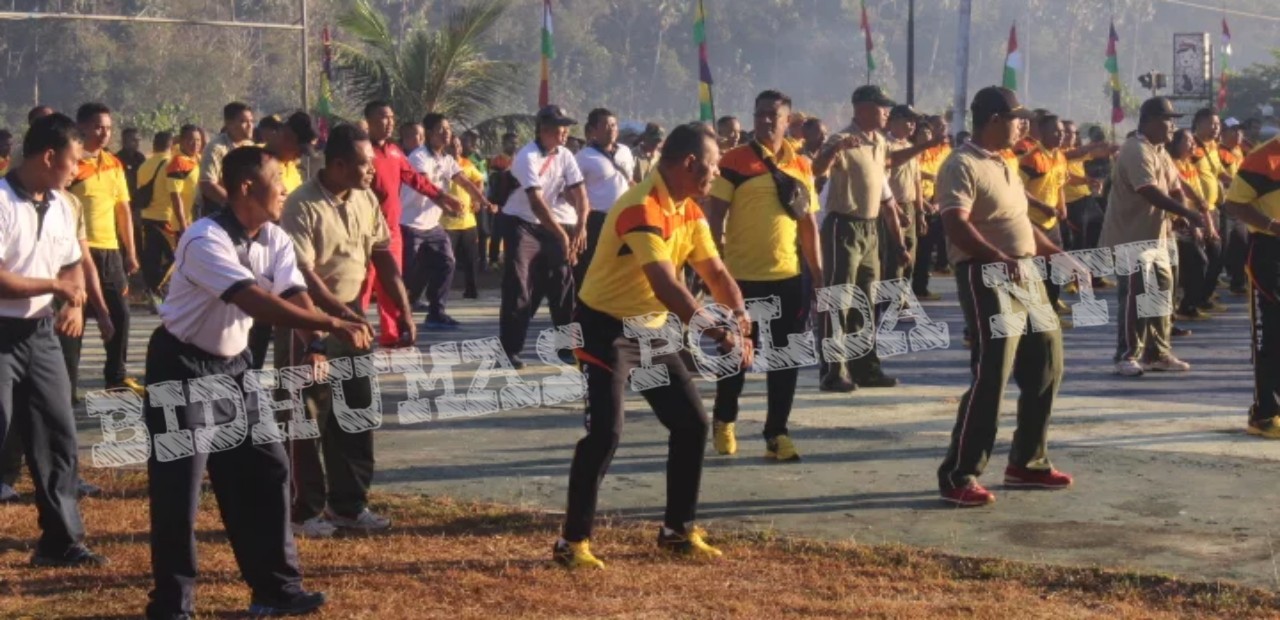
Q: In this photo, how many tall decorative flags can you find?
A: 7